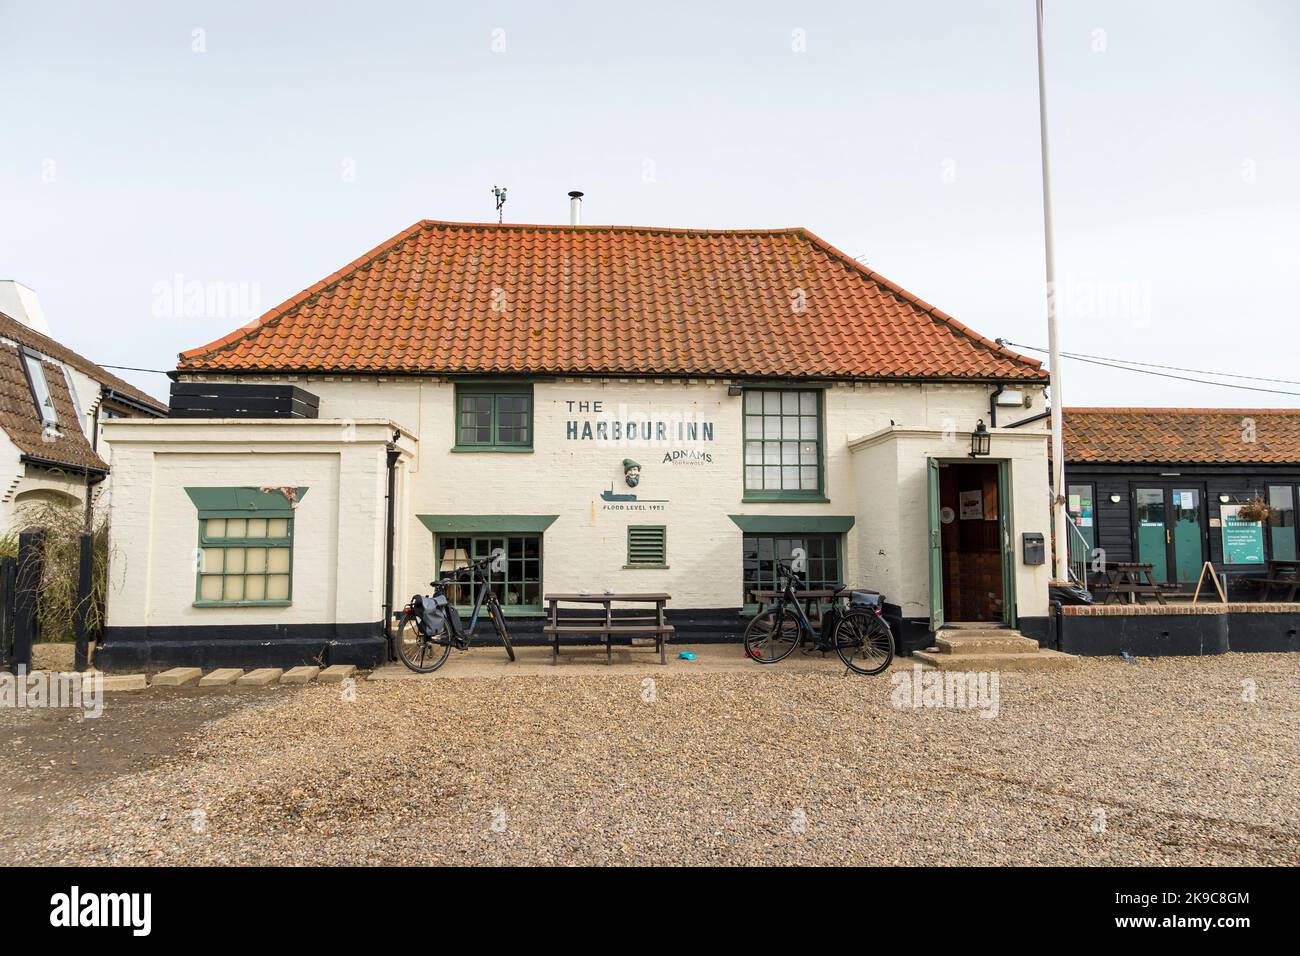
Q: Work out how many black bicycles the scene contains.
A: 2